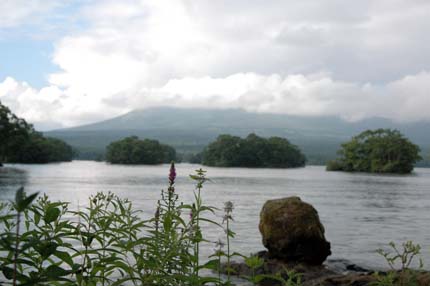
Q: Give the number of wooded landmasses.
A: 4